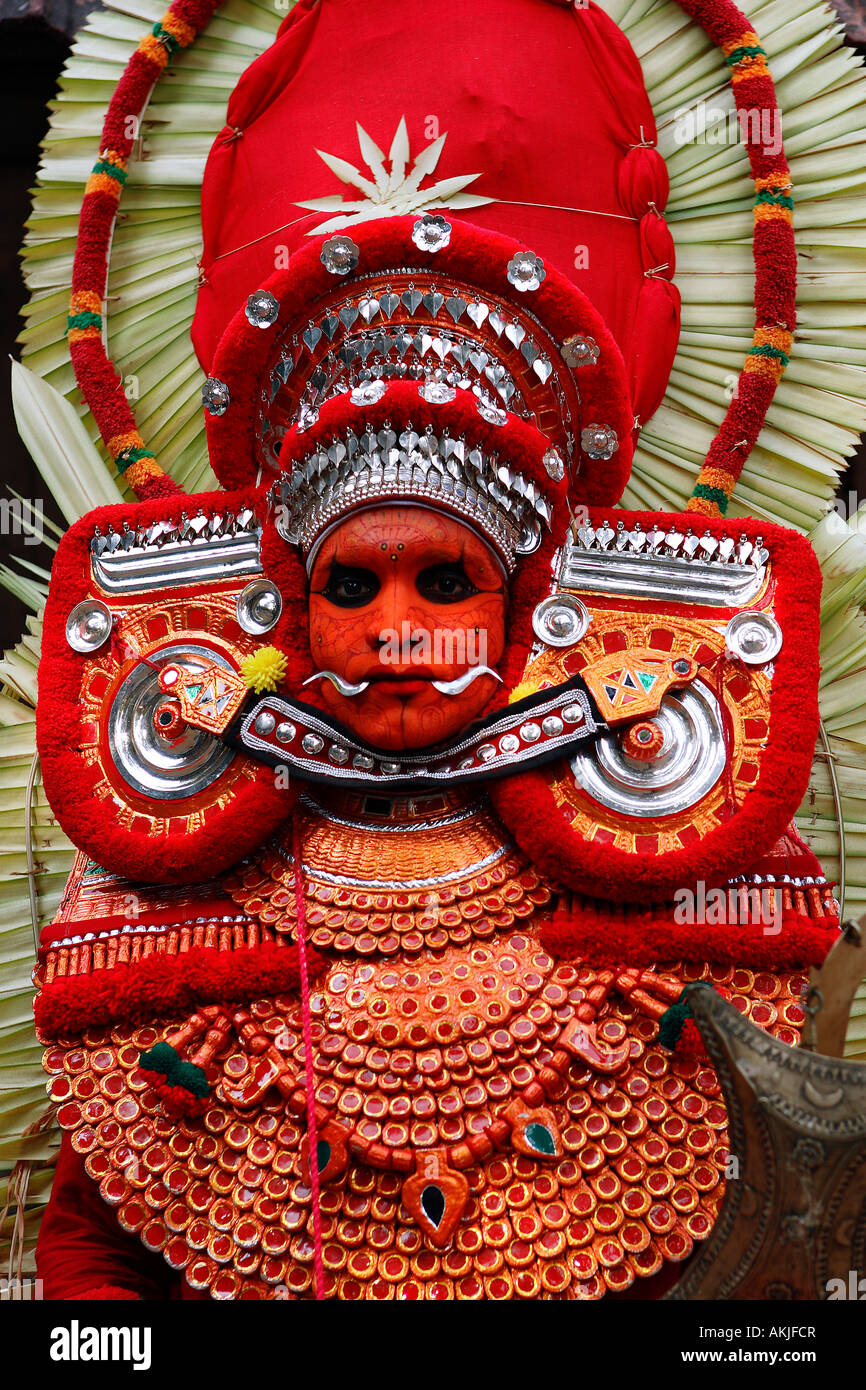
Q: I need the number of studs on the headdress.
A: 12